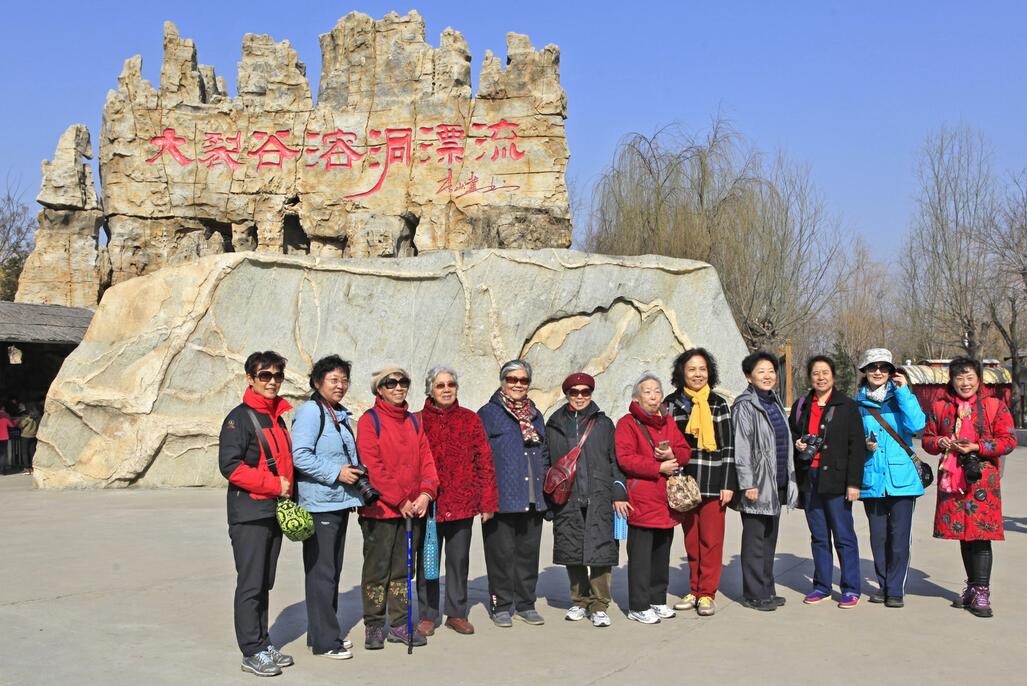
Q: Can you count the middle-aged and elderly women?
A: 12